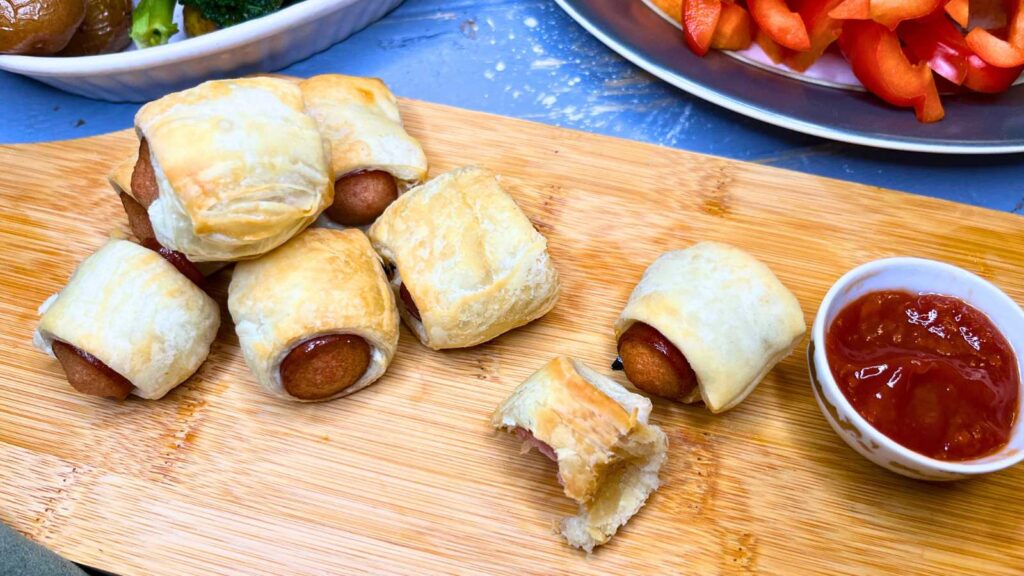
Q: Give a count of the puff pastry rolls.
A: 8